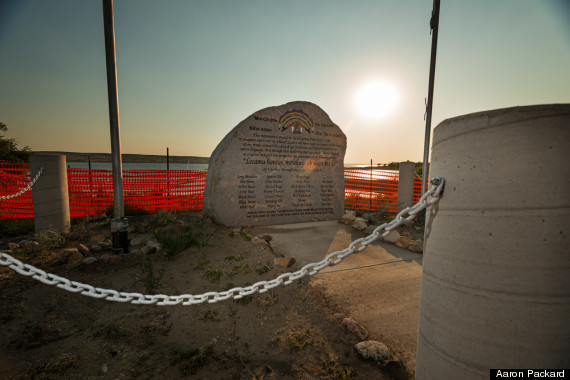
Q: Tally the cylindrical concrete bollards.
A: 3